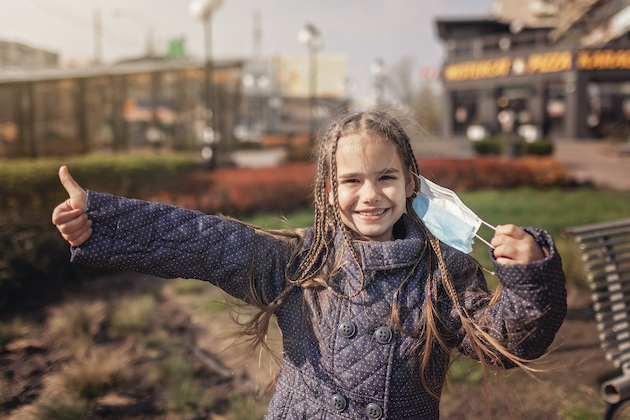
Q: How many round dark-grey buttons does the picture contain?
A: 4